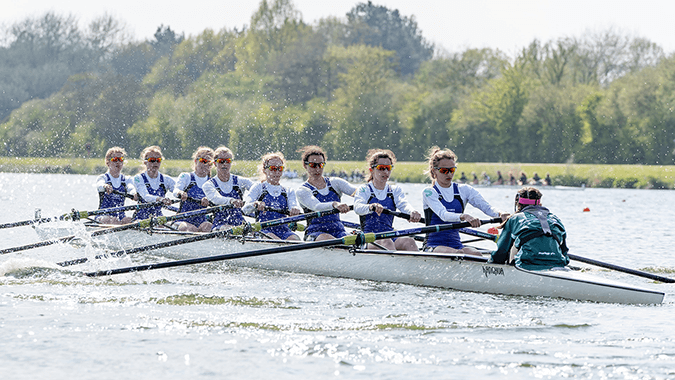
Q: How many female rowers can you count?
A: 8